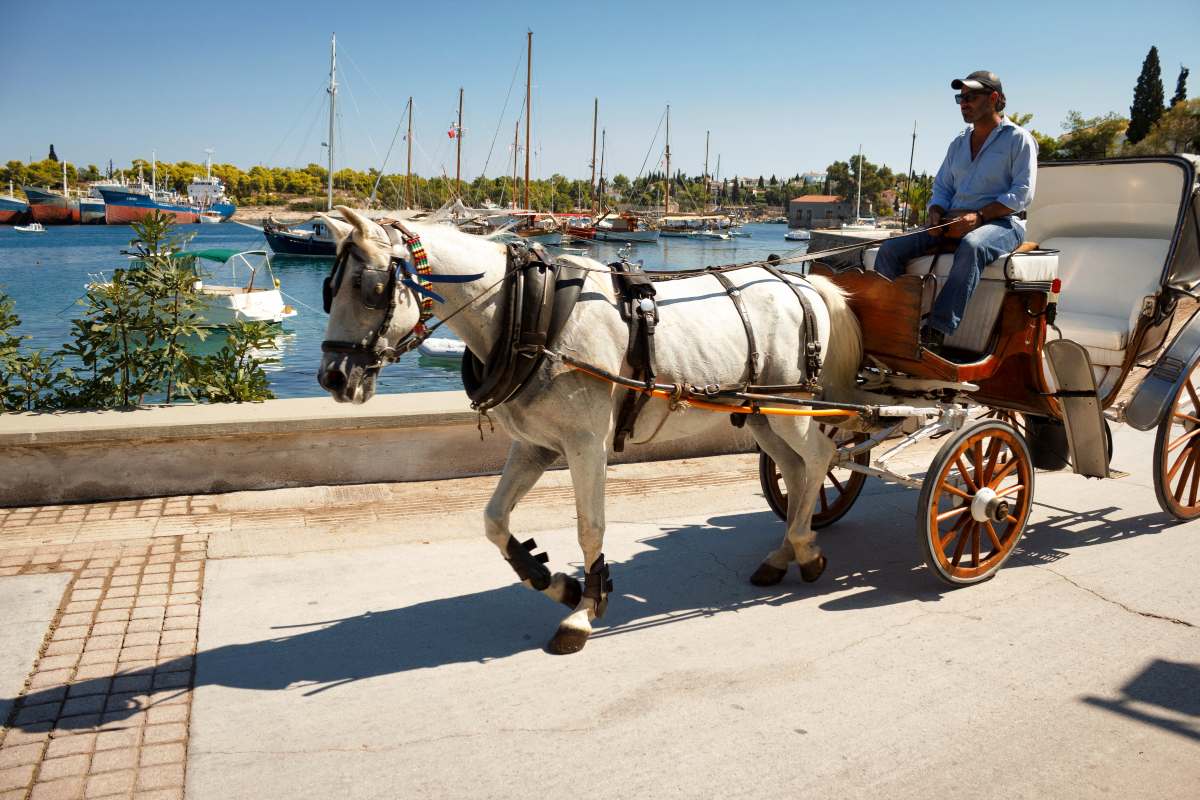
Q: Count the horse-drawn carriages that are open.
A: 1